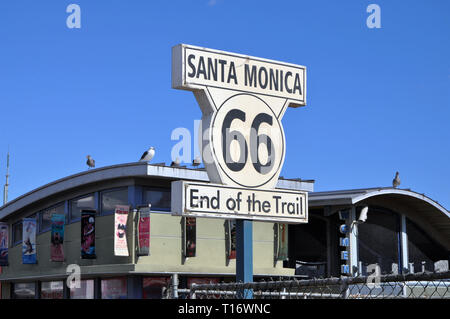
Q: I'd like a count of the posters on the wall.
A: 9